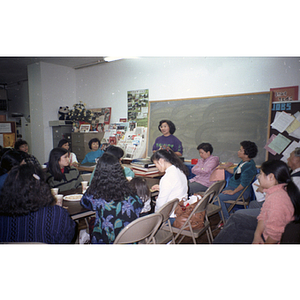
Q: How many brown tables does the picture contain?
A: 2